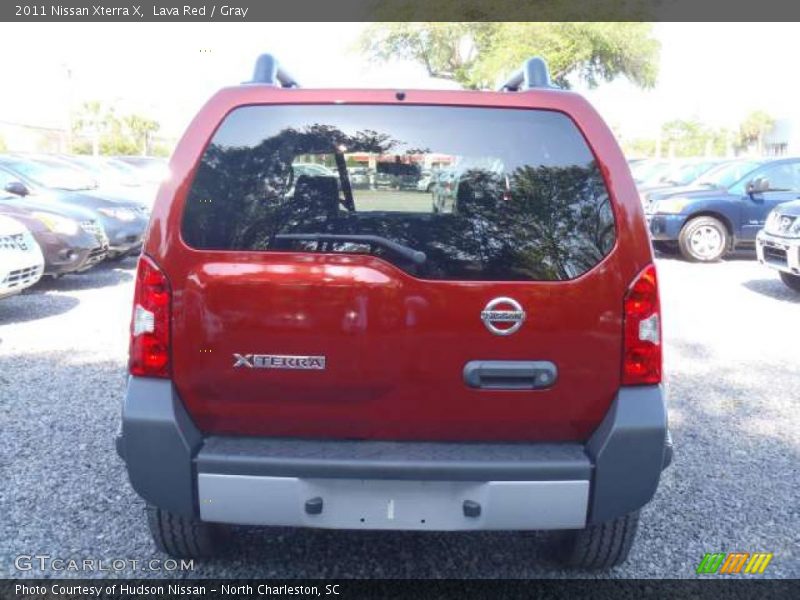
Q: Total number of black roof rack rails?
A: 2